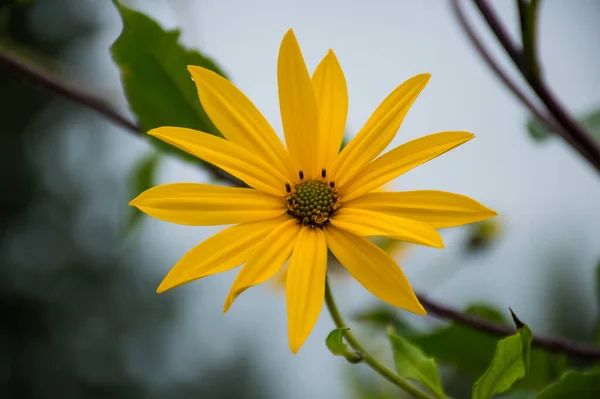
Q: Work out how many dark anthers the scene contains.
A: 4